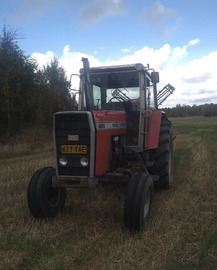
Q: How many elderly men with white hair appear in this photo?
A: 0